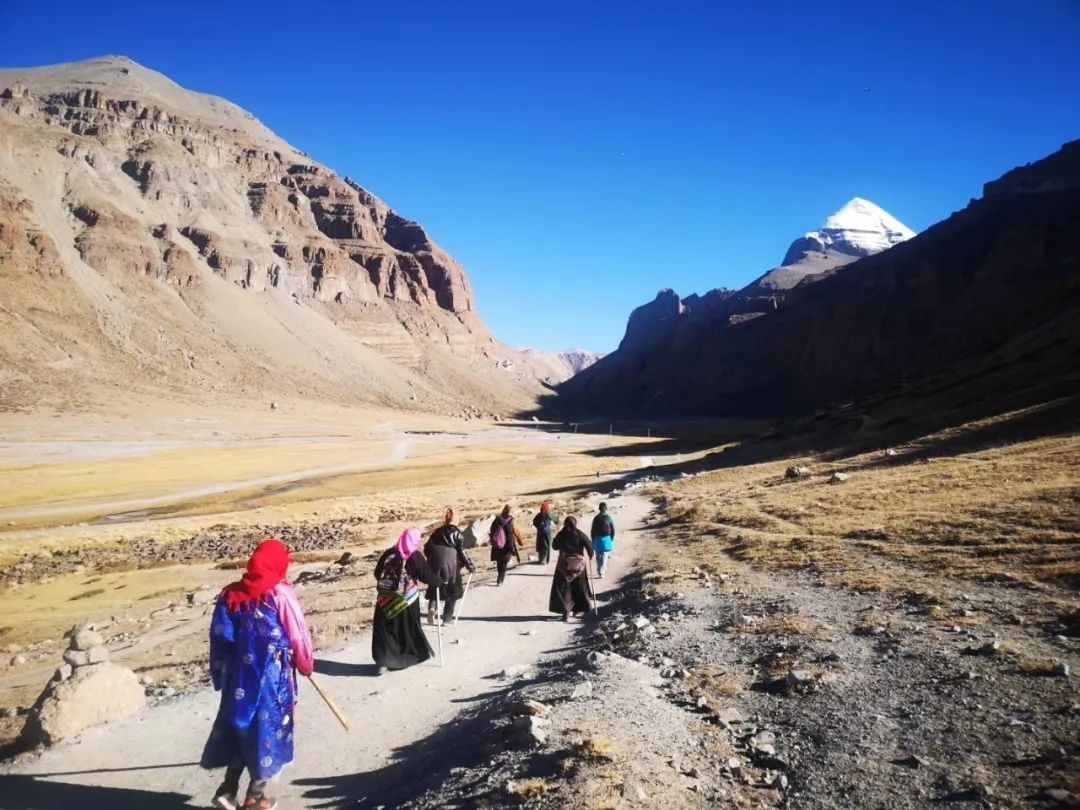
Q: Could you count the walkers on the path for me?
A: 7